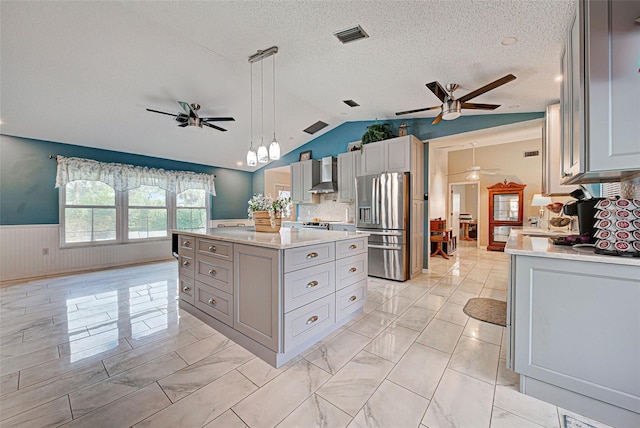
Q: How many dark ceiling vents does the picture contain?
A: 3